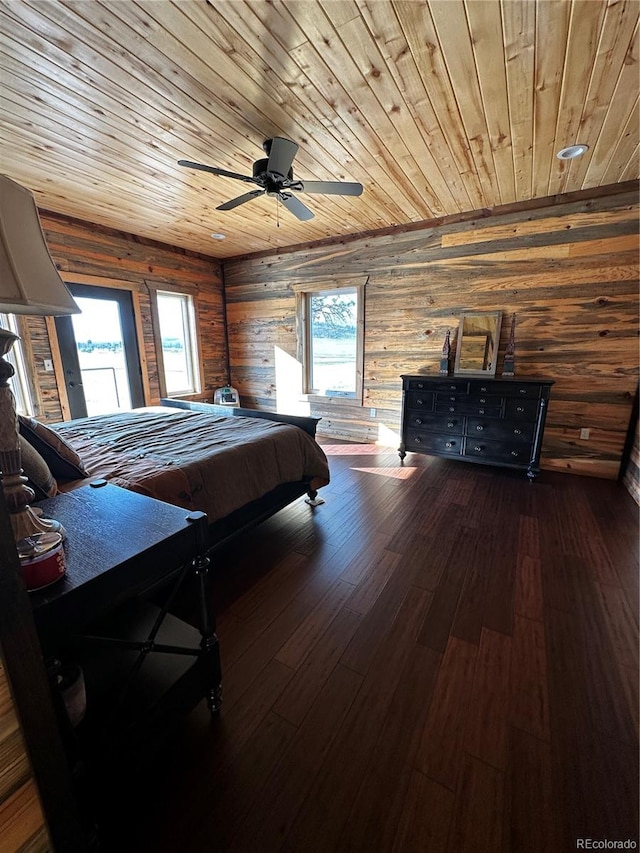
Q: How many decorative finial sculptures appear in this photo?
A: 2